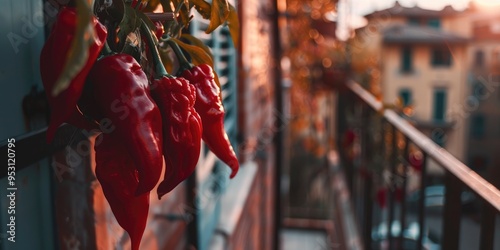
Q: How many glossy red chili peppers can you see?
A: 5